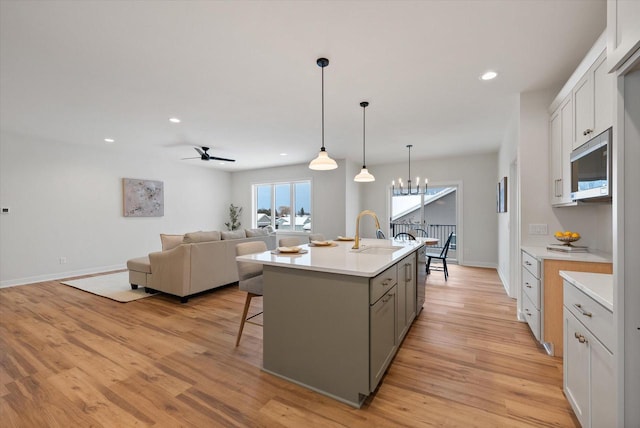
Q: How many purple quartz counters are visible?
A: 0